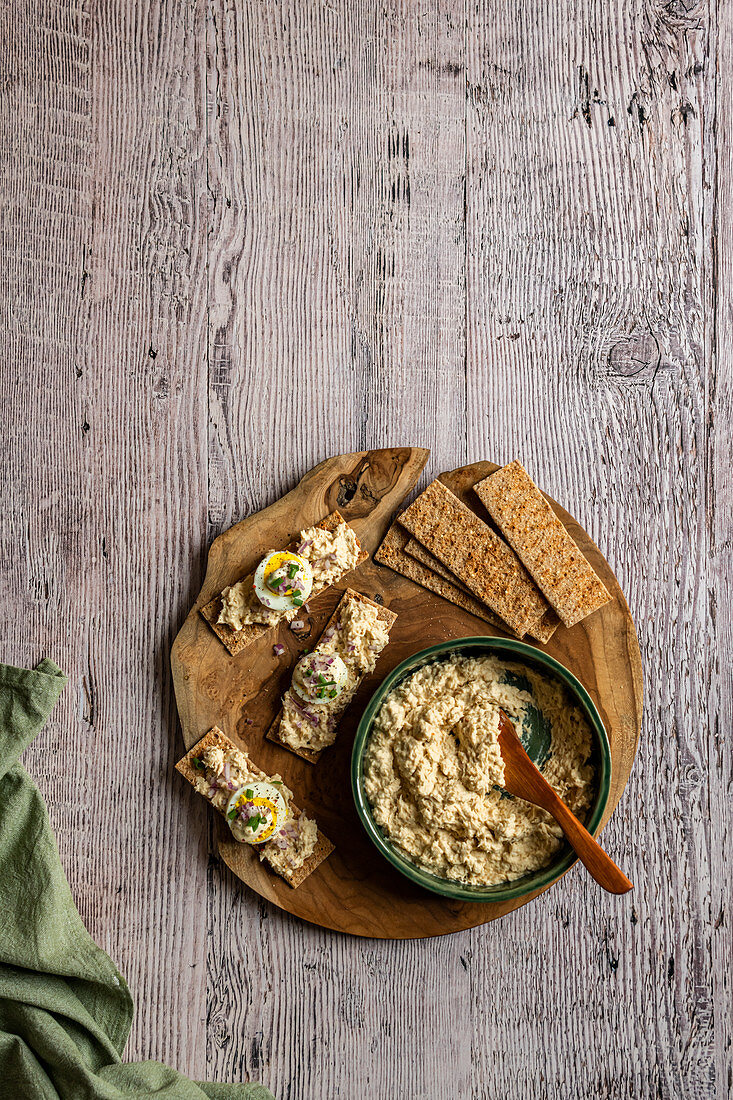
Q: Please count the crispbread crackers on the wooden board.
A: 7